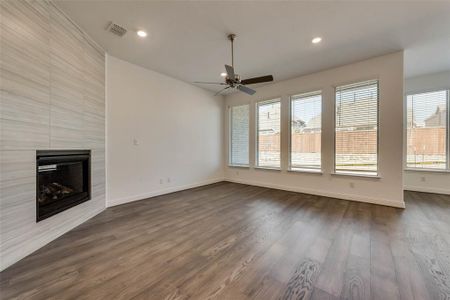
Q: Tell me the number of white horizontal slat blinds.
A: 5